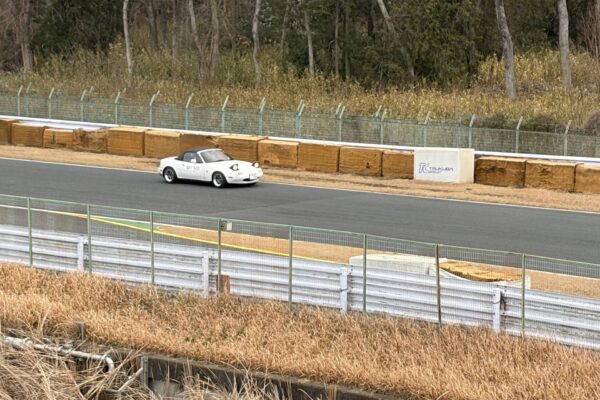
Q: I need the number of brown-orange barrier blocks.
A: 15